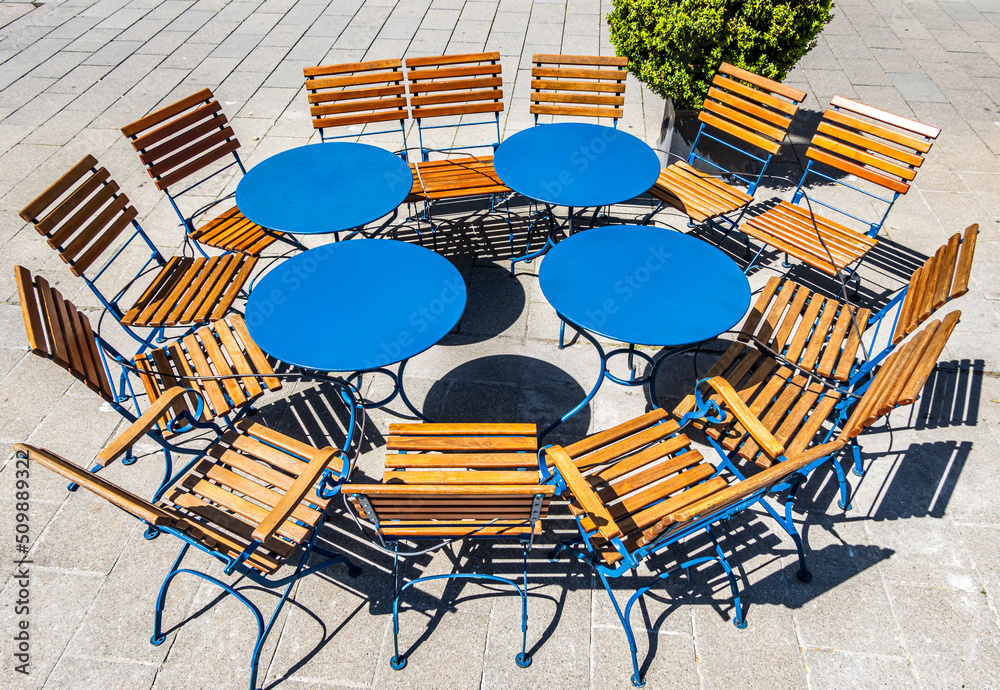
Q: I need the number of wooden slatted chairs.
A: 13